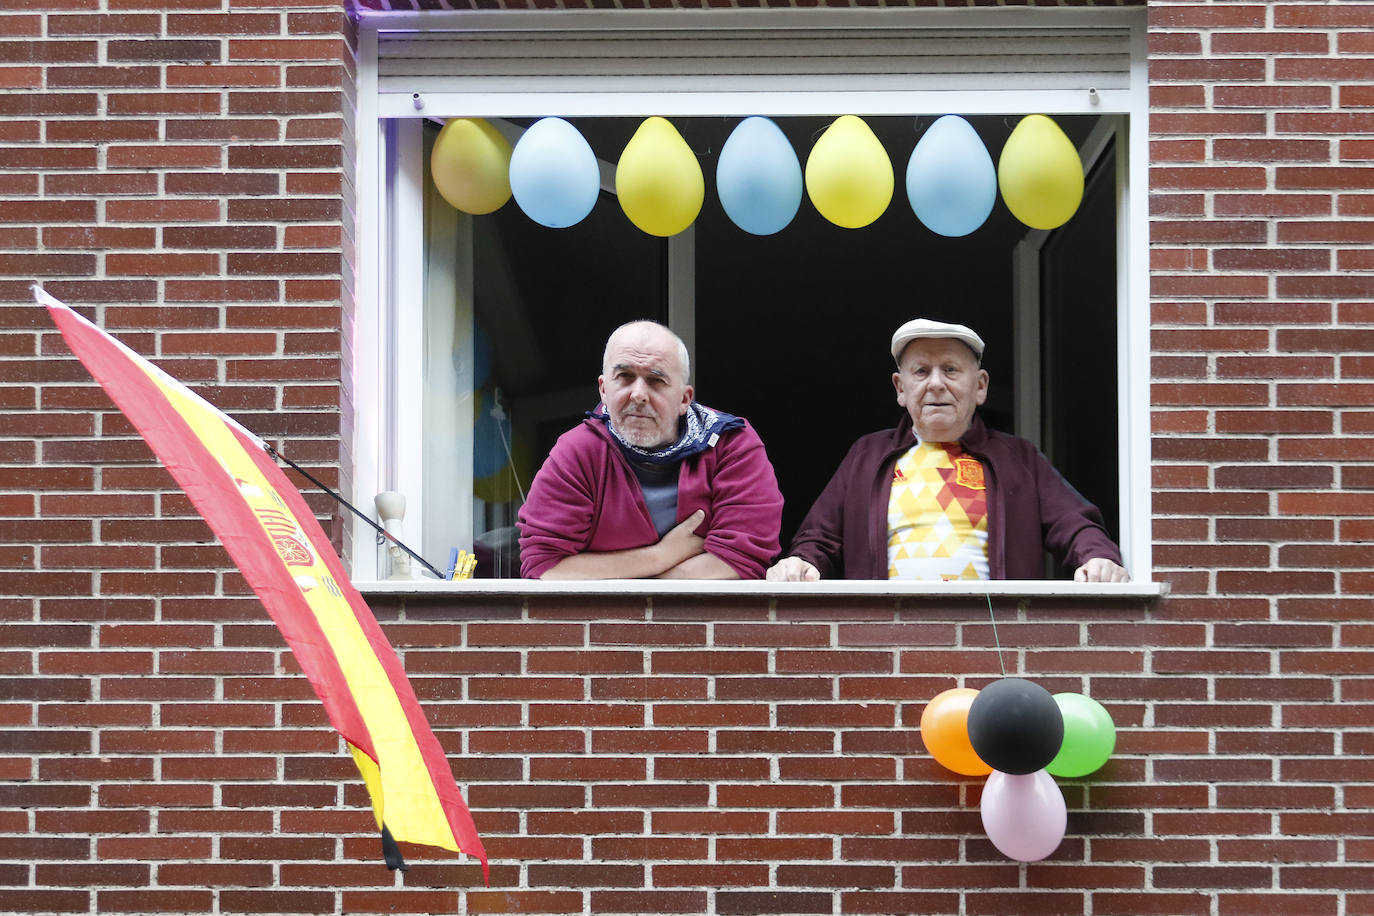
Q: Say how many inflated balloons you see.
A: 11